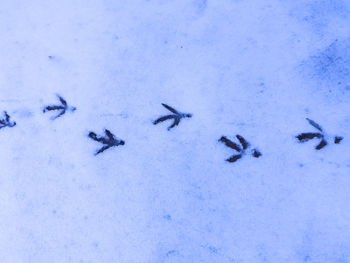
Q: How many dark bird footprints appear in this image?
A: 6